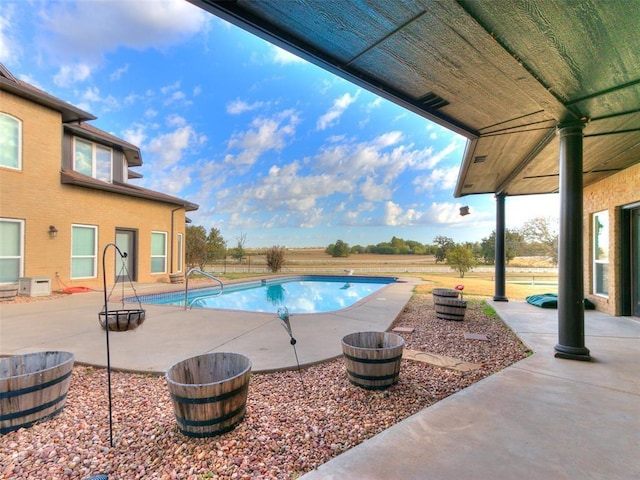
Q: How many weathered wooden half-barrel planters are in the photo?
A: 5